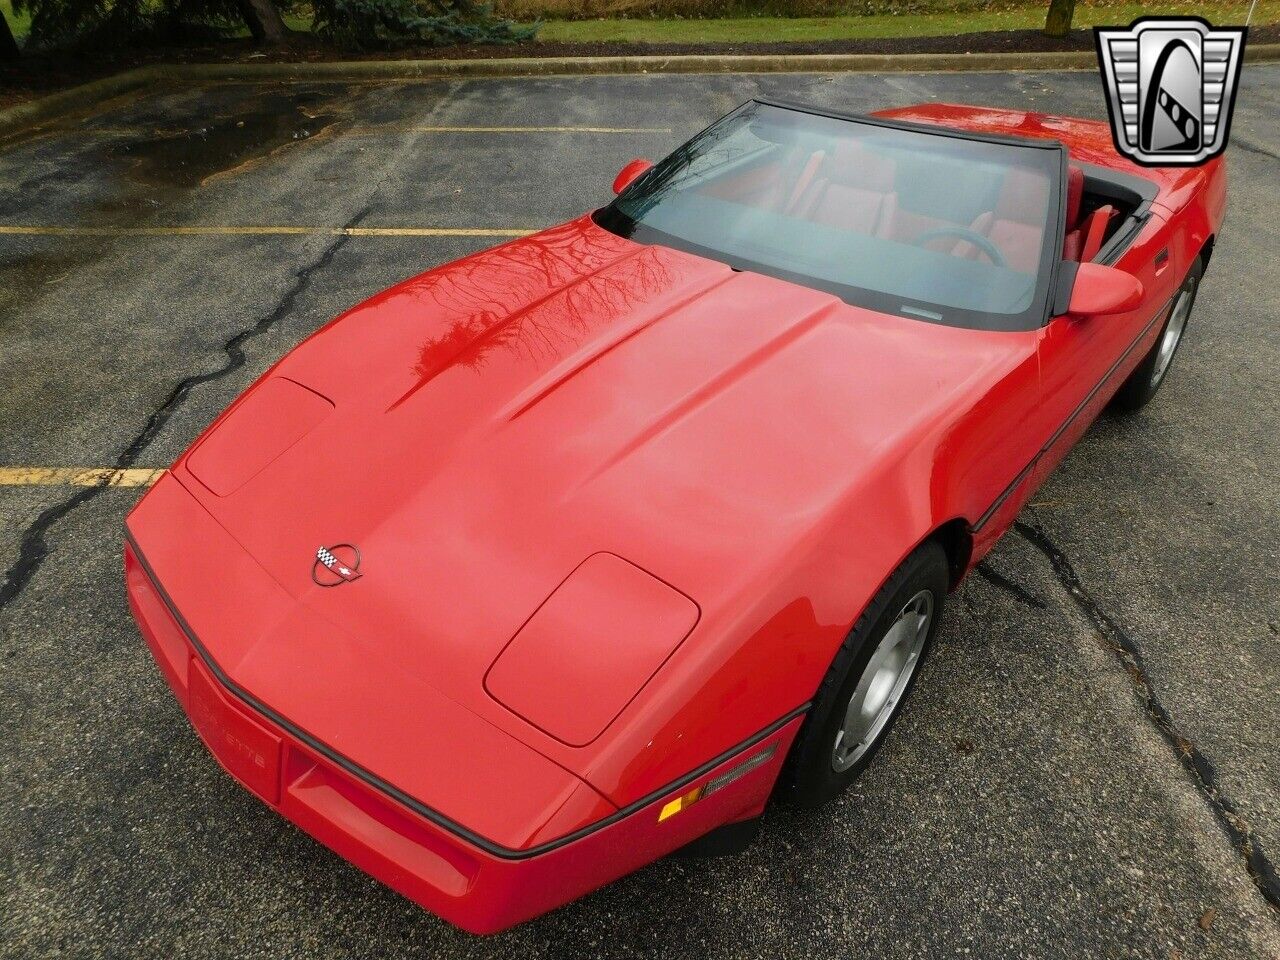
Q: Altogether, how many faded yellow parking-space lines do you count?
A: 3